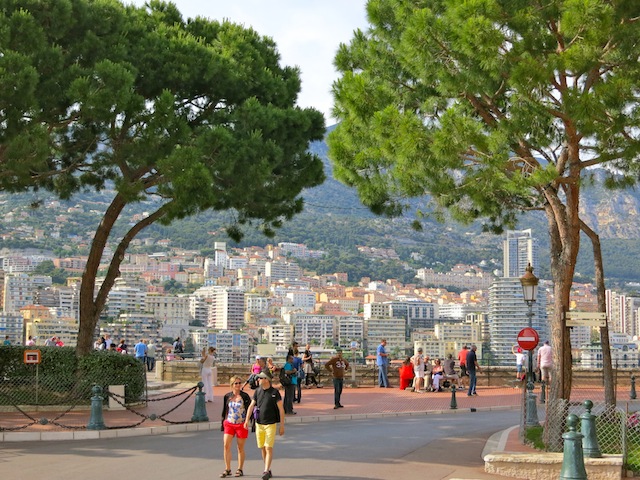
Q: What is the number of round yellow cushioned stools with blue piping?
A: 0